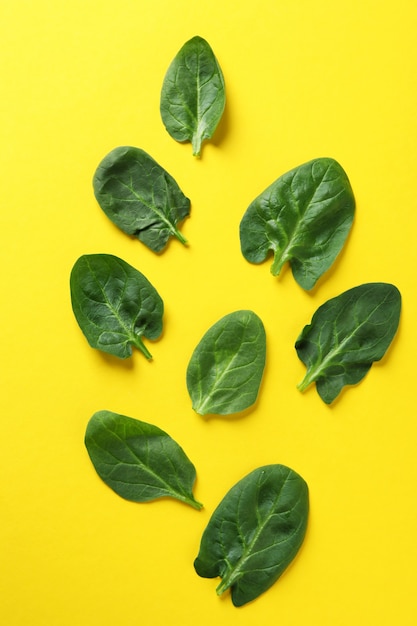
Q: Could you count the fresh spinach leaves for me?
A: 8